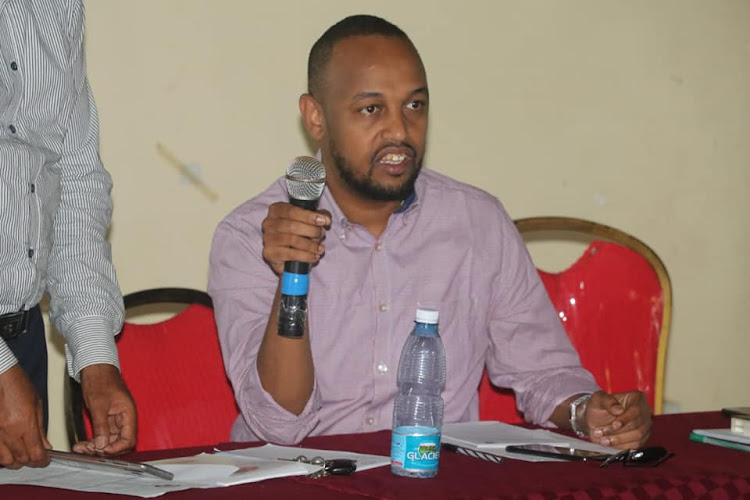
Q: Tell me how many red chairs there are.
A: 2